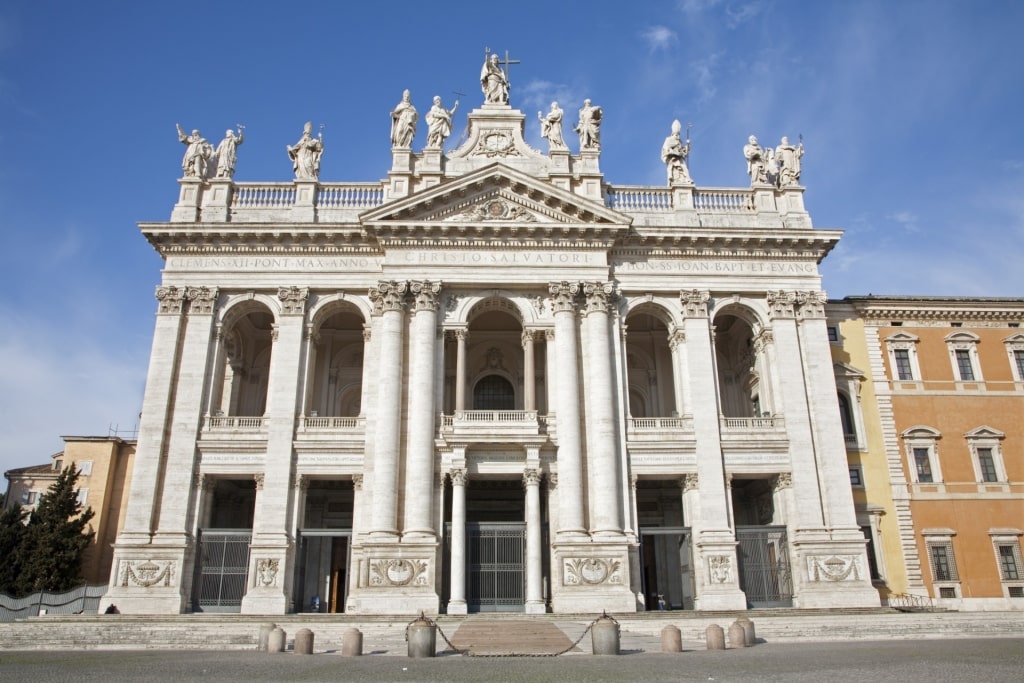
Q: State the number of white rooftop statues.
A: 11